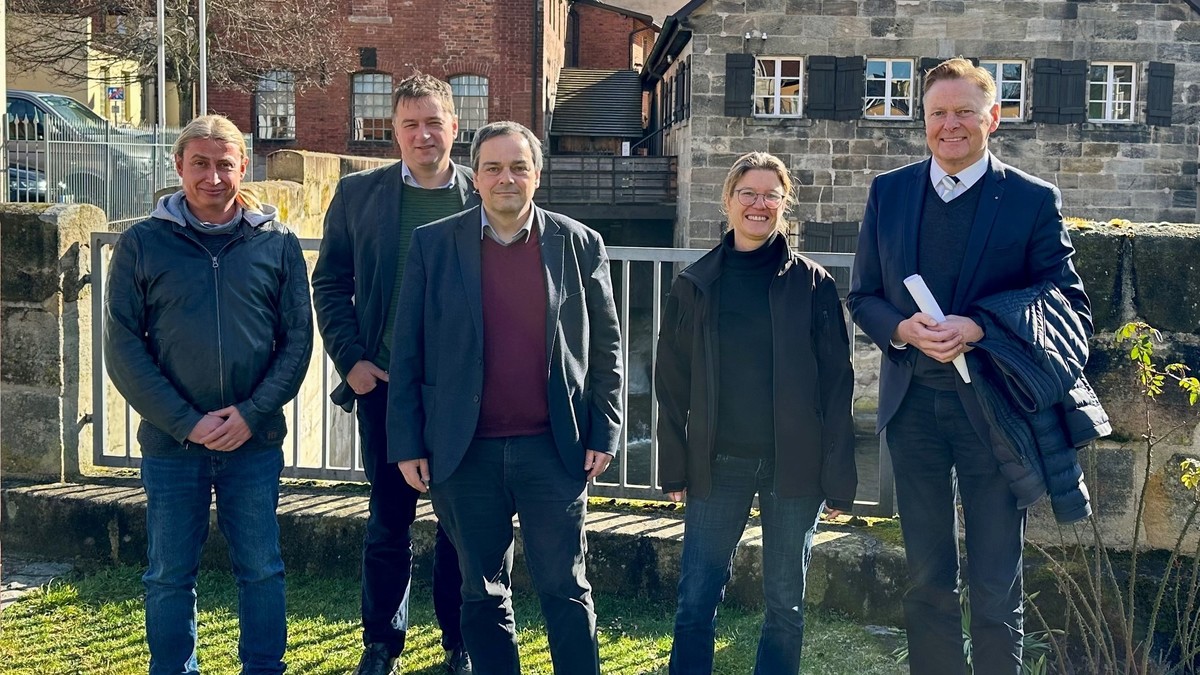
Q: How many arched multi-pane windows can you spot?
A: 3